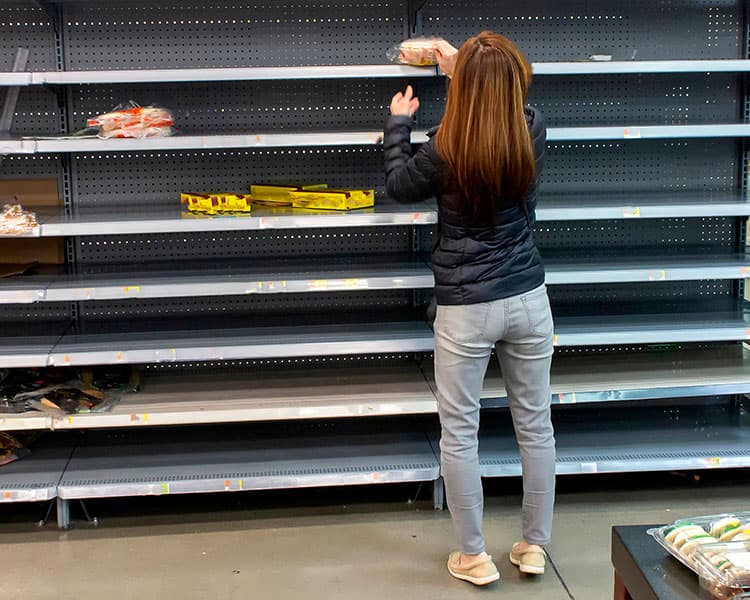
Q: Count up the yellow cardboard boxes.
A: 3